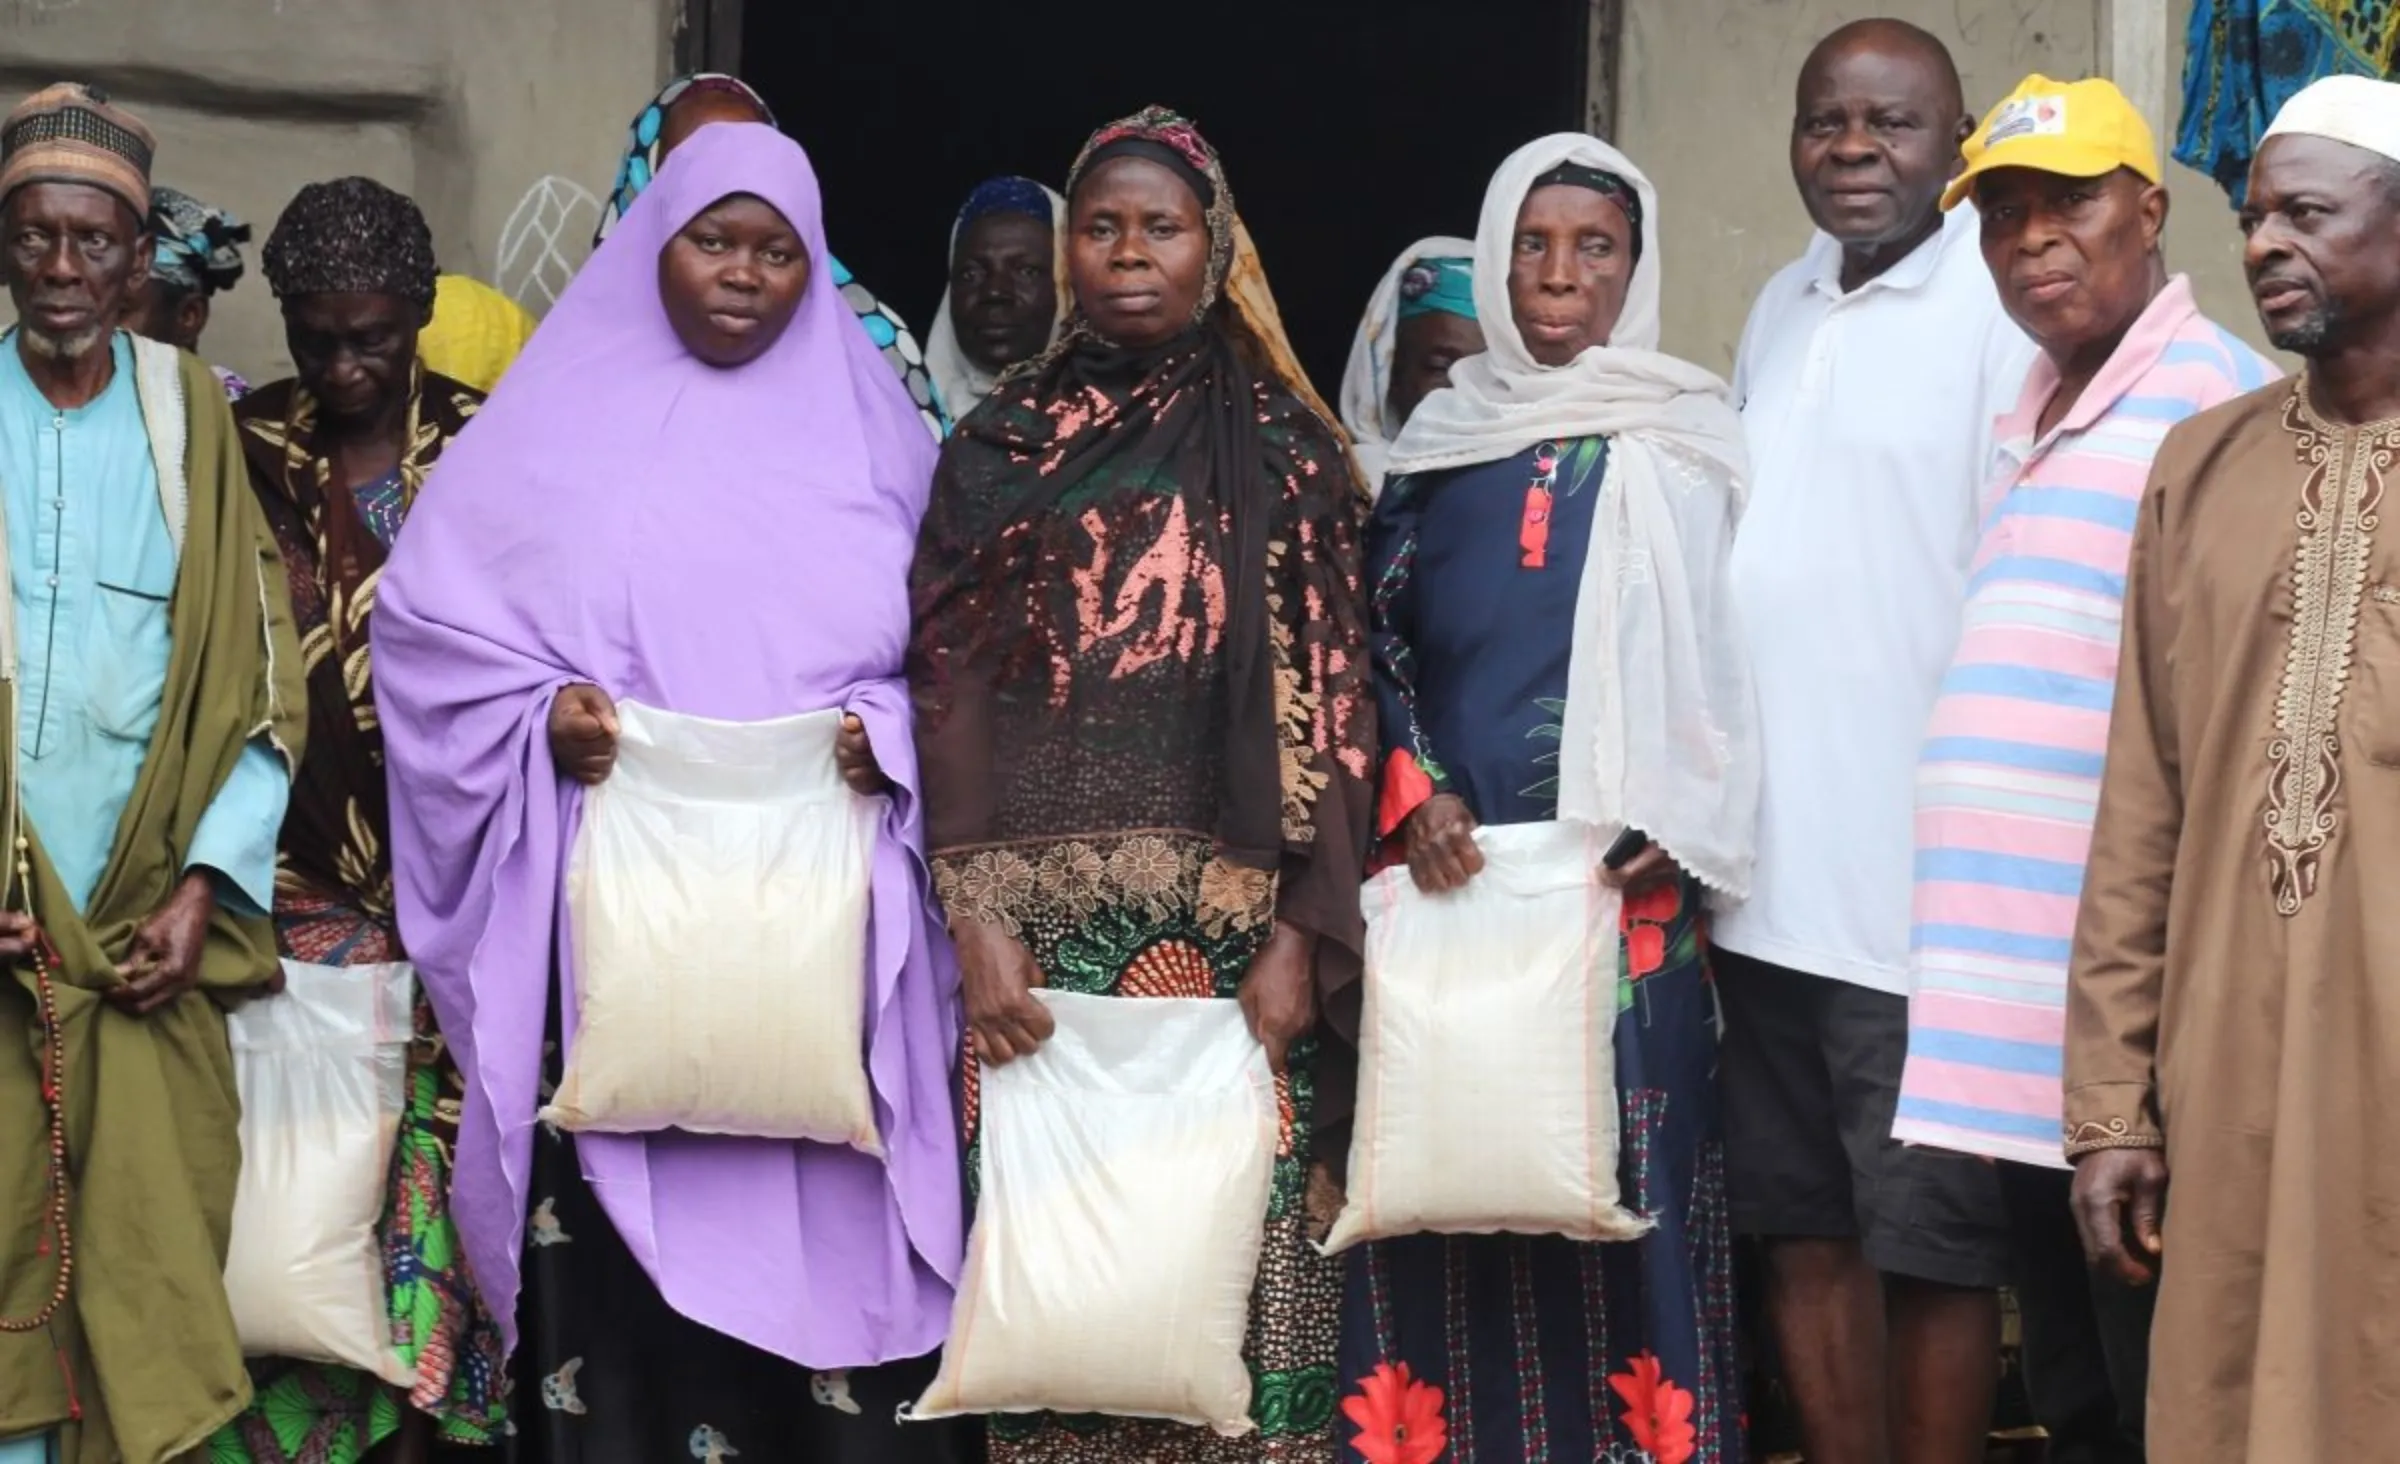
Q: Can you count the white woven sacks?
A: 4